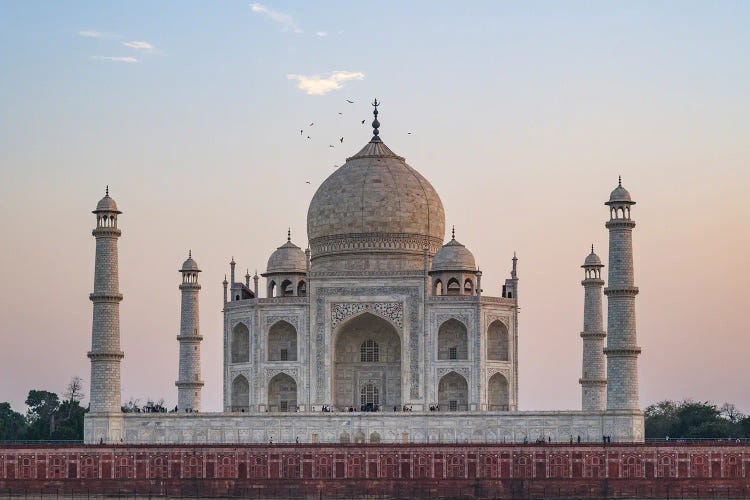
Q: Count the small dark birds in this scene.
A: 11